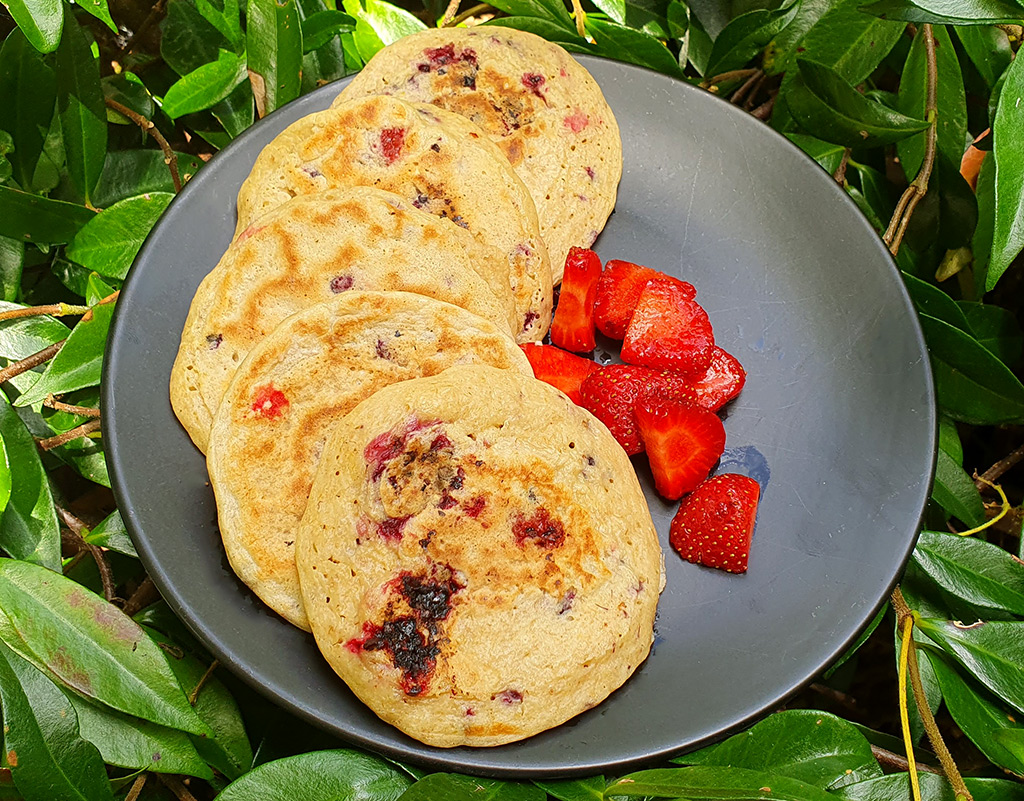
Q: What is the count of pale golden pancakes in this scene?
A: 5